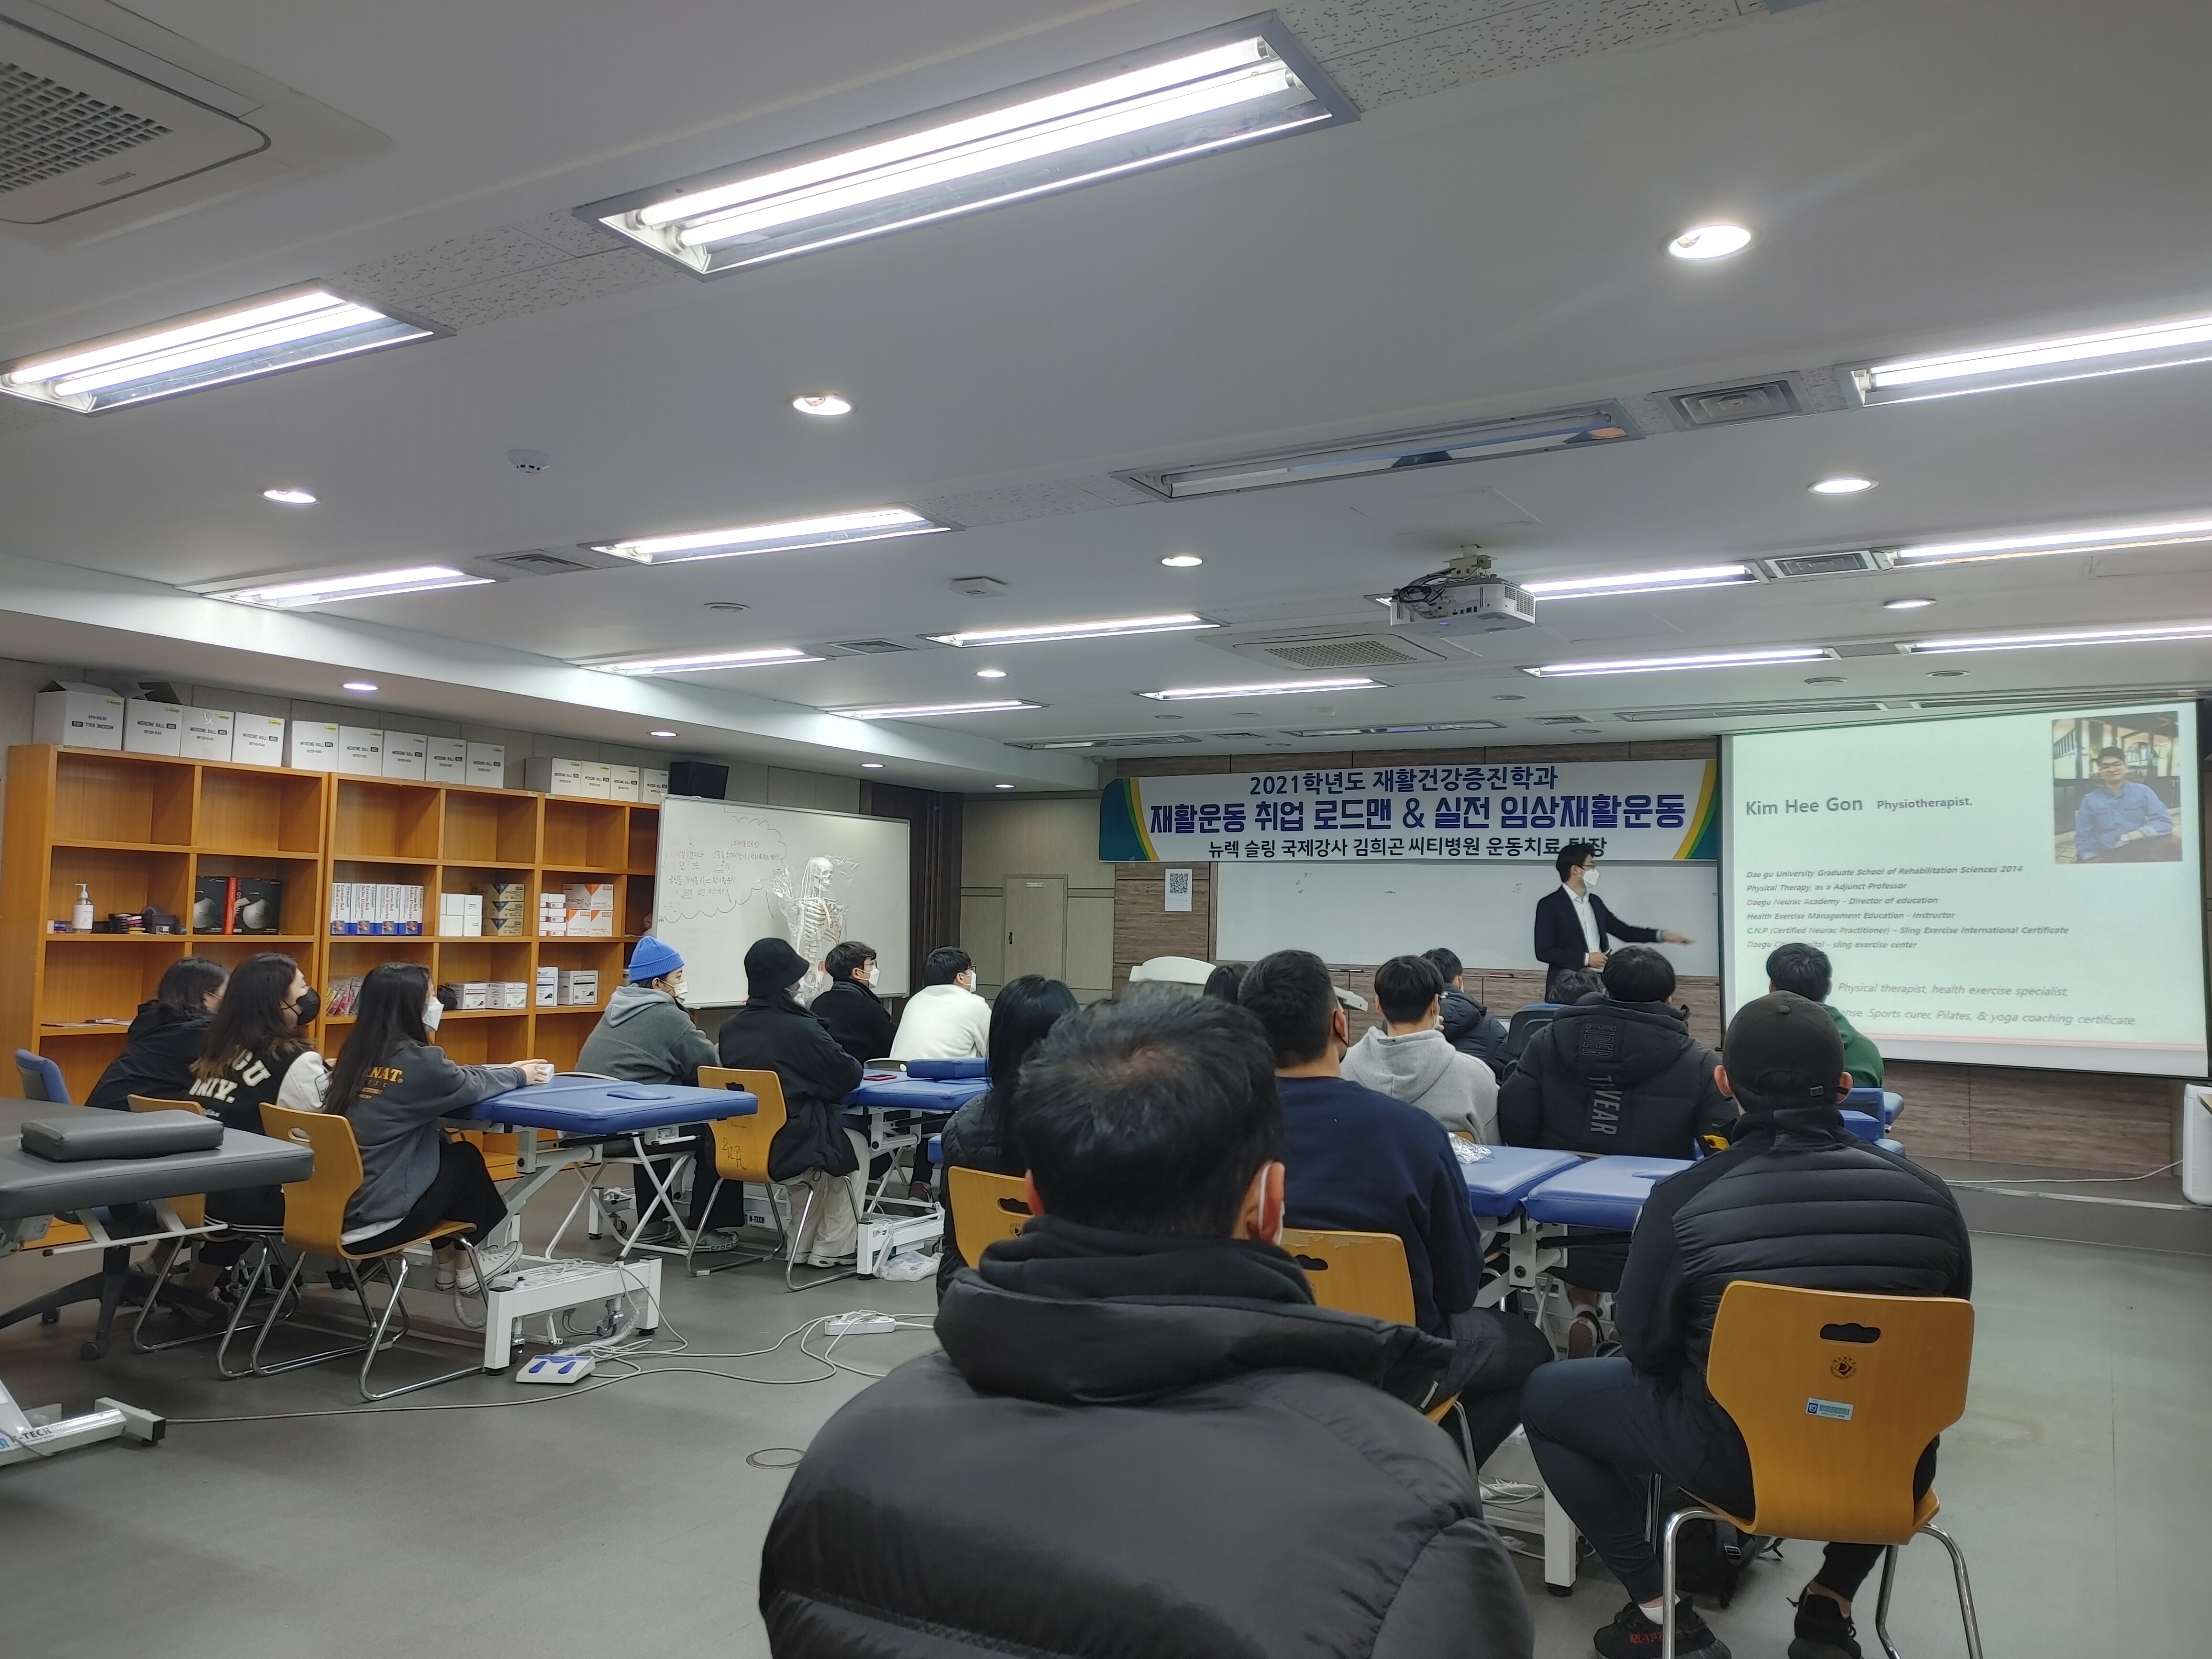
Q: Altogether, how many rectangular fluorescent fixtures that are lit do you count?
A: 13